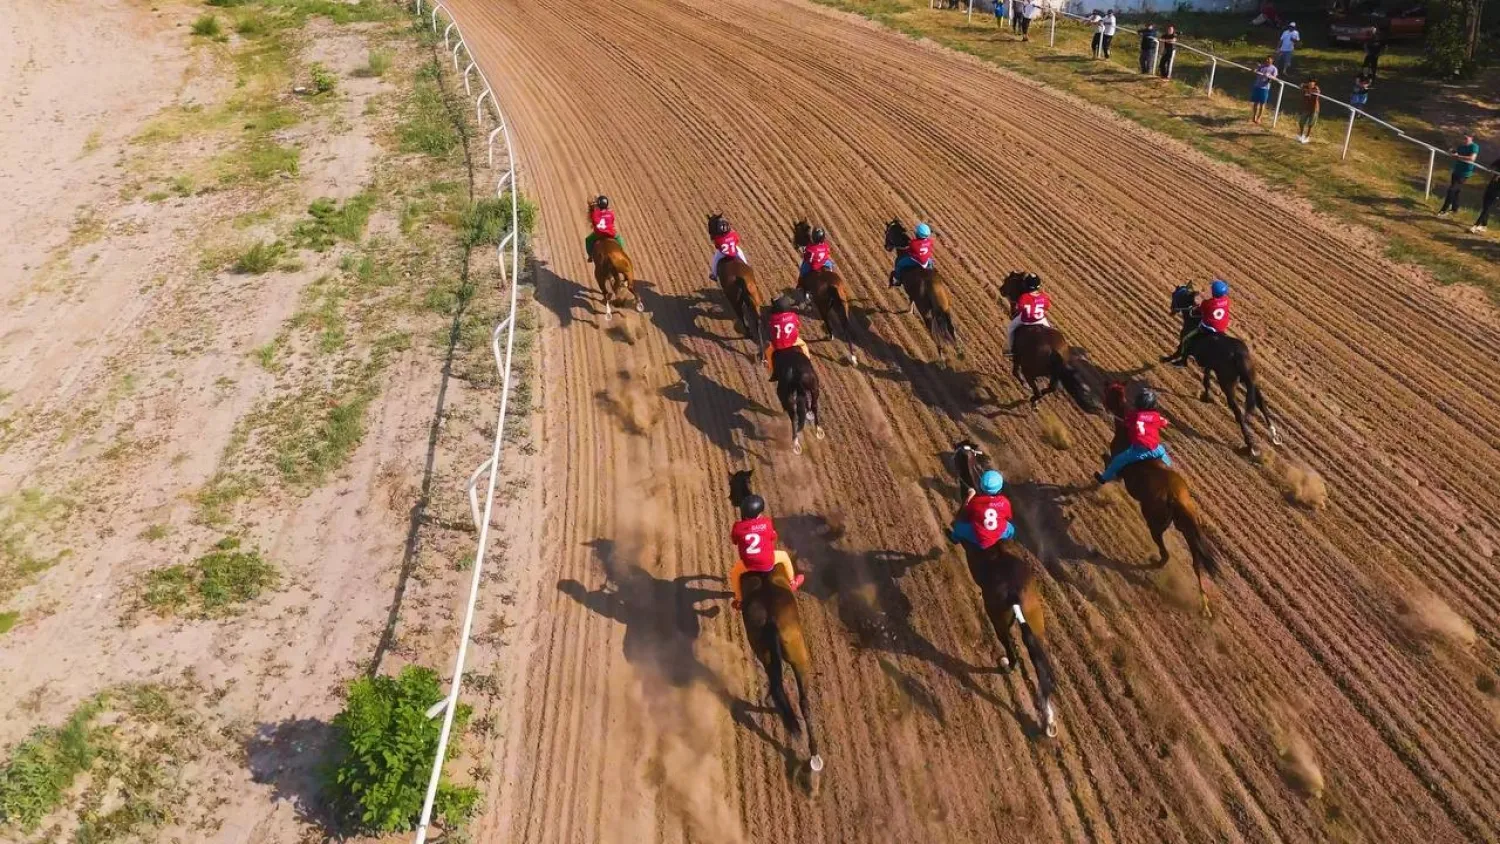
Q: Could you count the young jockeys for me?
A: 10